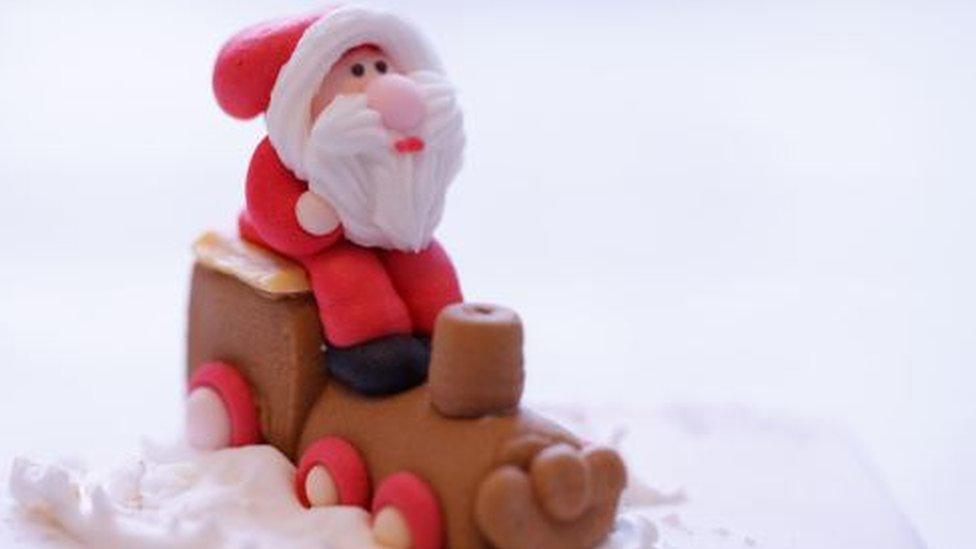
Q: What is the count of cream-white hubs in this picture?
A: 3